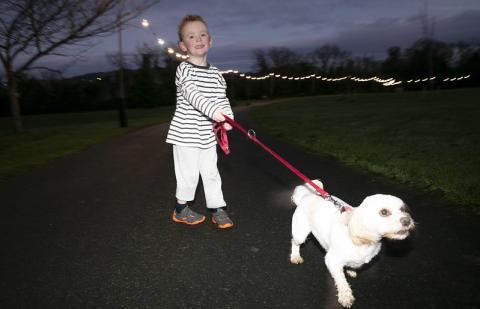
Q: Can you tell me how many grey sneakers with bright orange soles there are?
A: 2